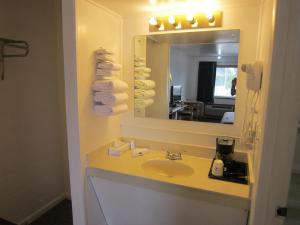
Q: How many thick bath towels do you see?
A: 3